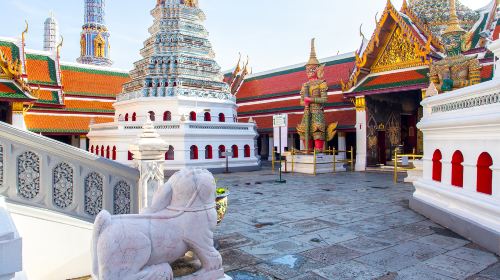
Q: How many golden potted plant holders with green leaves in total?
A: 1